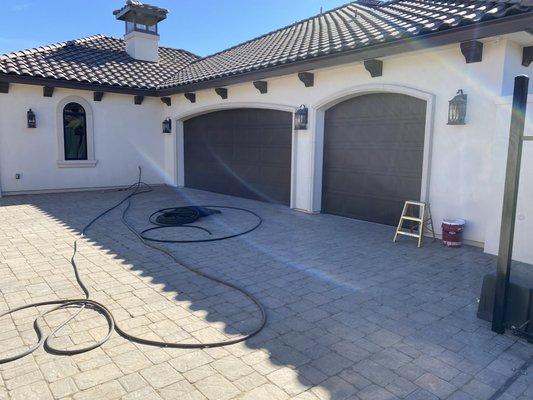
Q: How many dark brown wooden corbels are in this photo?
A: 12